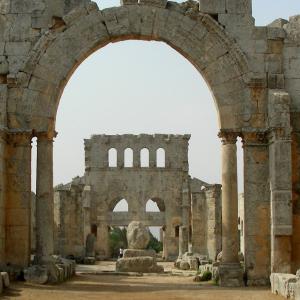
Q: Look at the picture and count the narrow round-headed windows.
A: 4